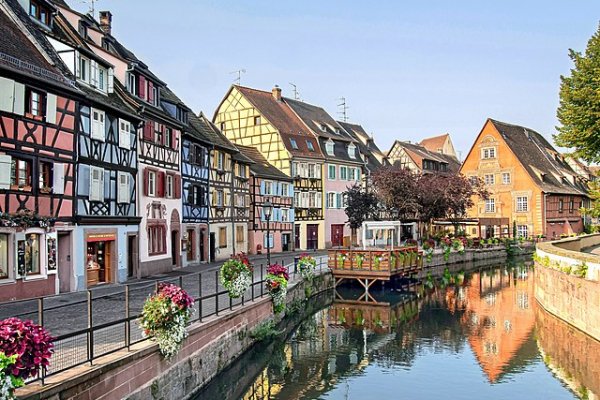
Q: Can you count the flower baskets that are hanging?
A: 5